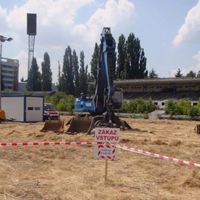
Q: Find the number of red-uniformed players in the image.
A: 0